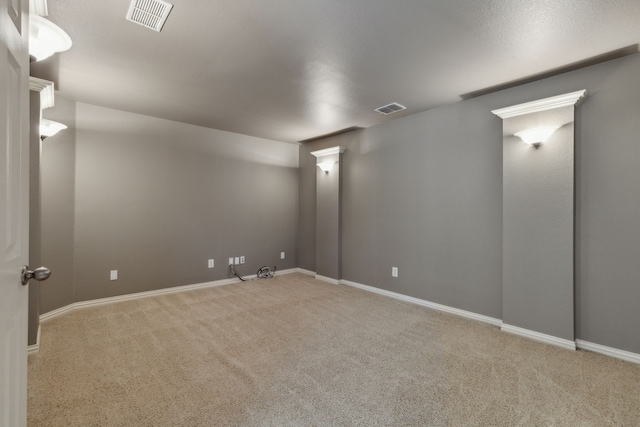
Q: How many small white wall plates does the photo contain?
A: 7